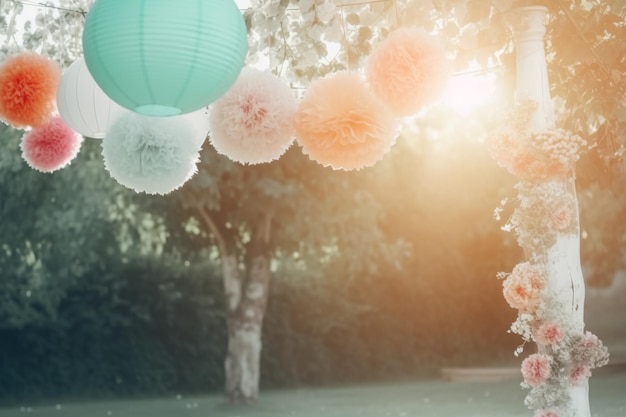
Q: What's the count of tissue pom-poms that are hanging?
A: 6